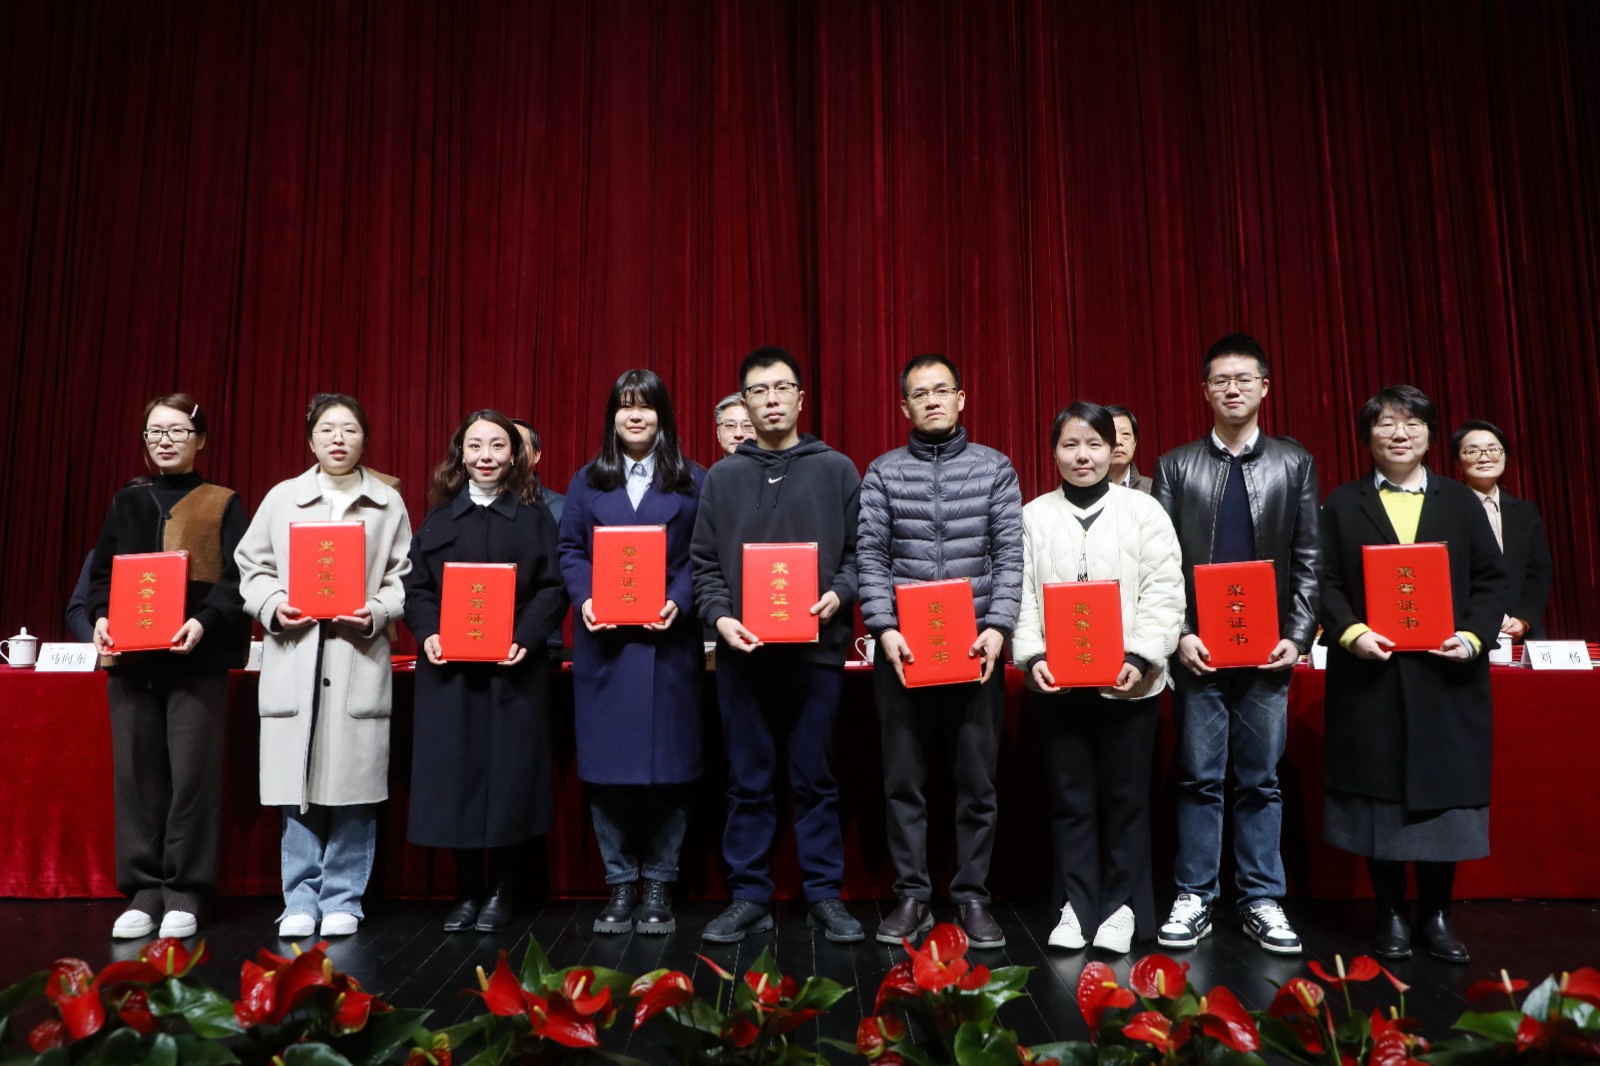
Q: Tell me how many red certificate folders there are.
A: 9